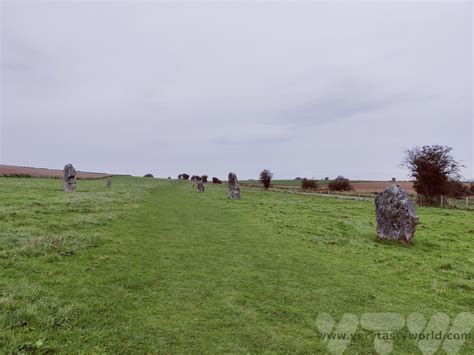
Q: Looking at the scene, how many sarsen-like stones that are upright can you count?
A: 5